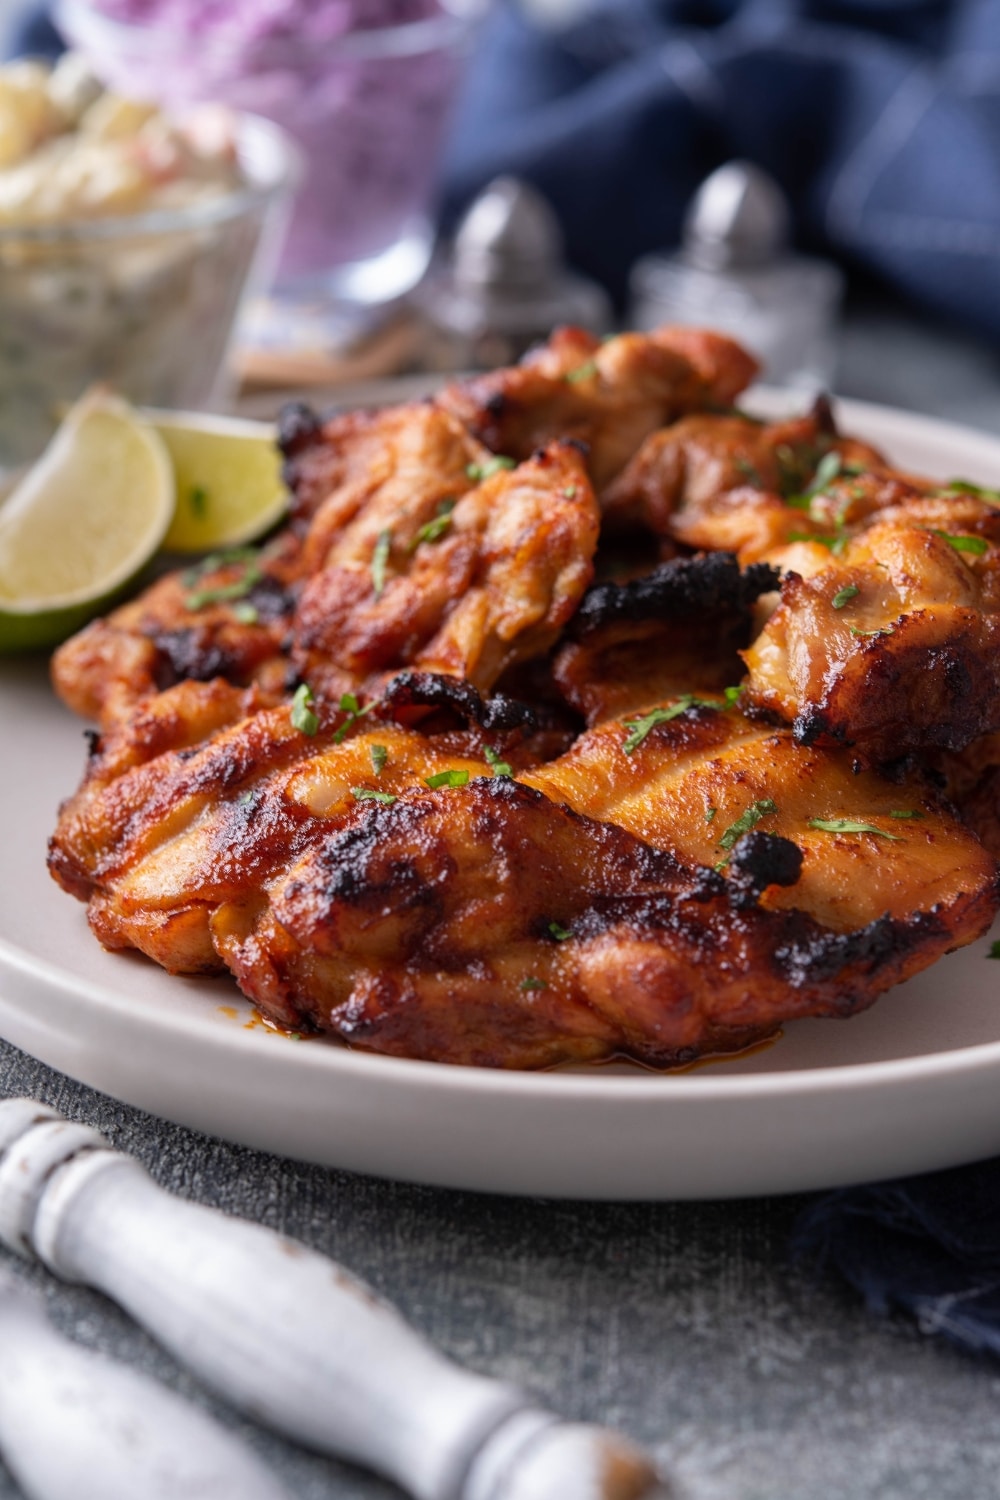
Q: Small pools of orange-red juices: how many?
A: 2